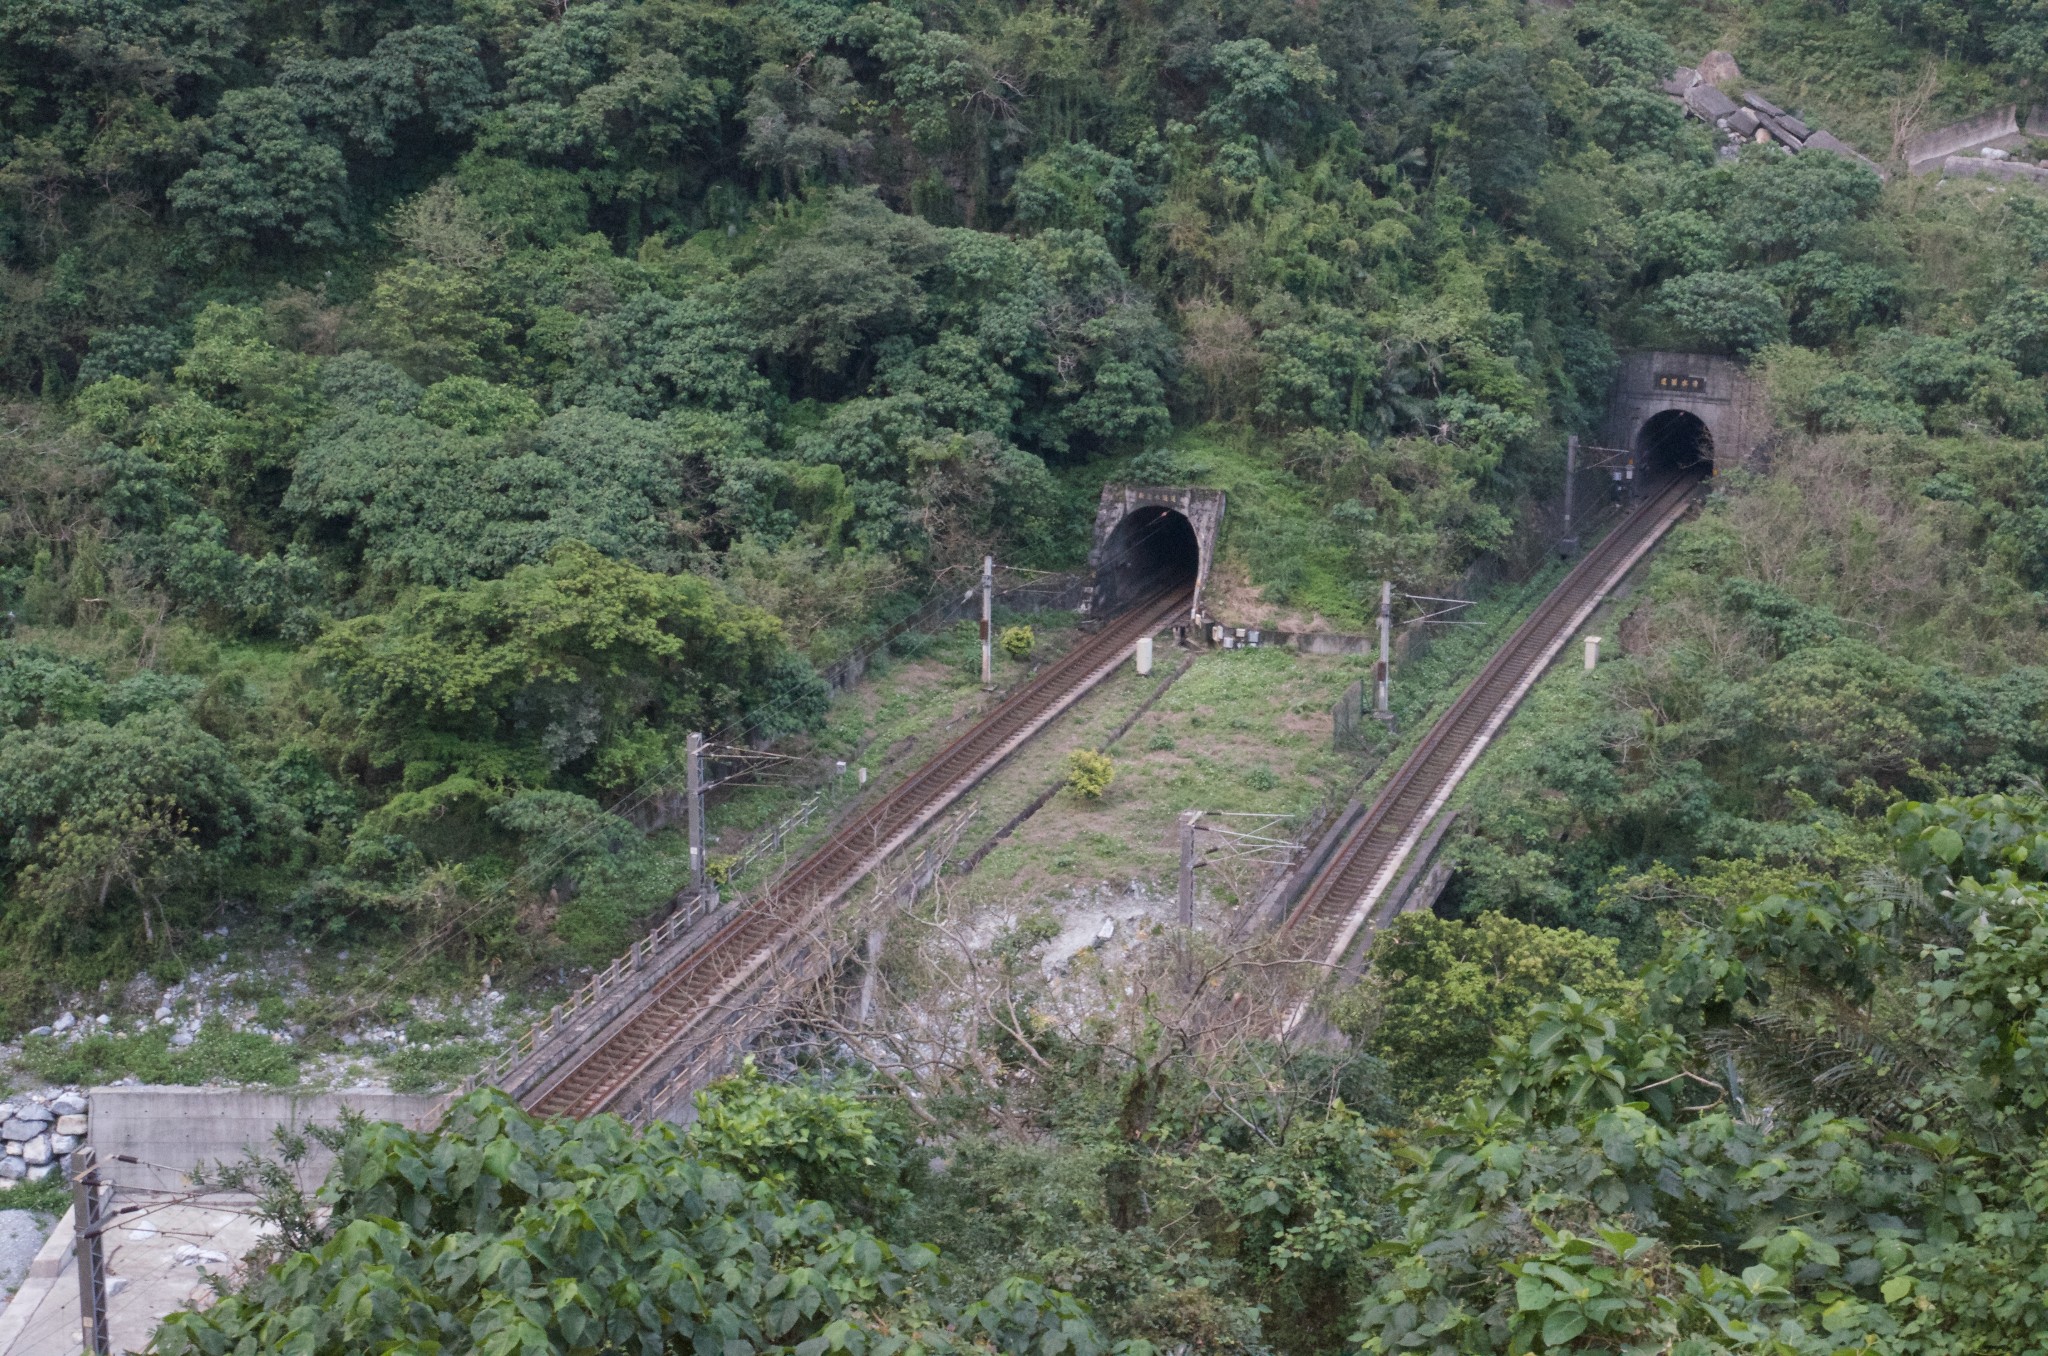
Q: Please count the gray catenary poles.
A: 6